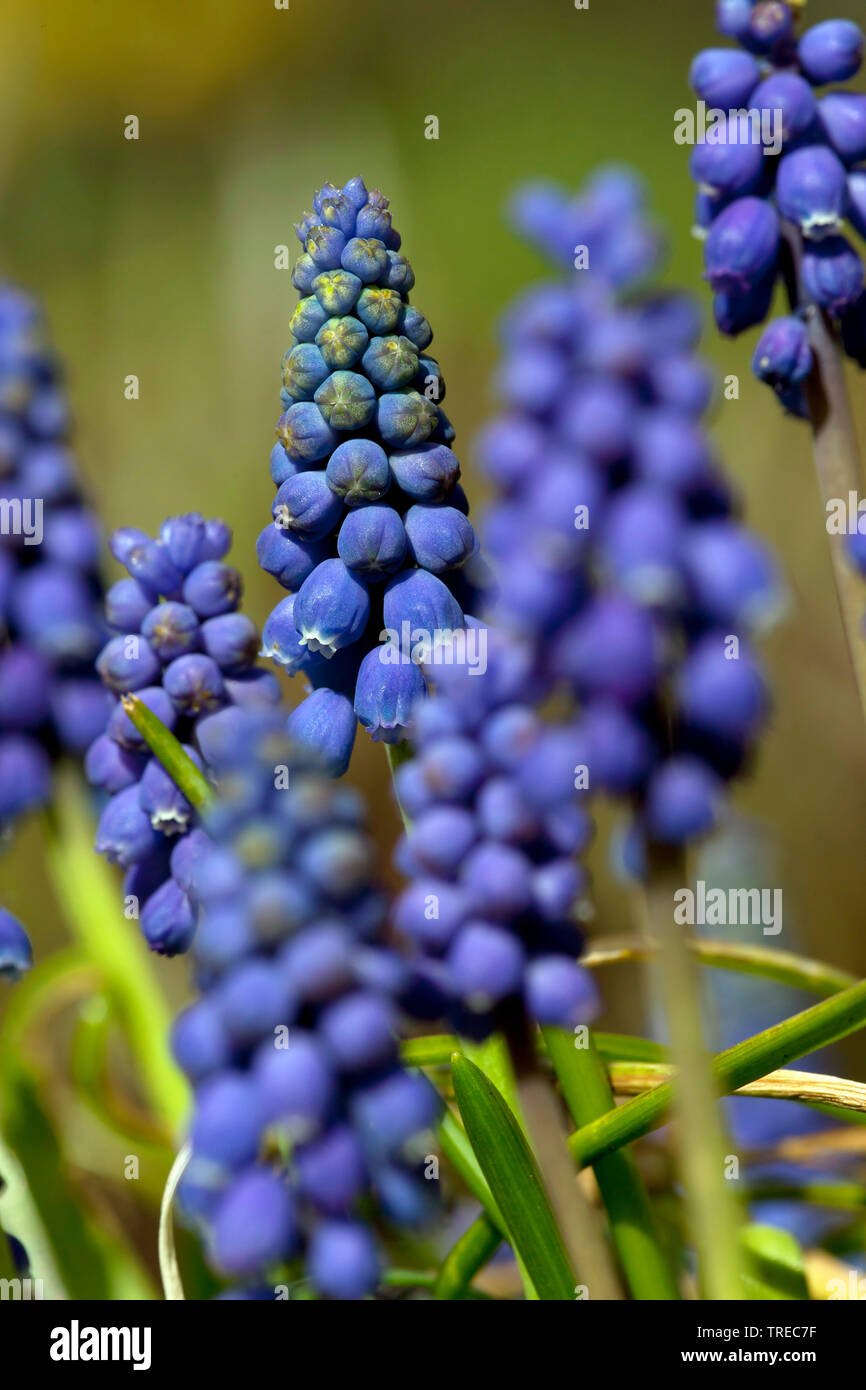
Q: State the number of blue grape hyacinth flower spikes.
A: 7